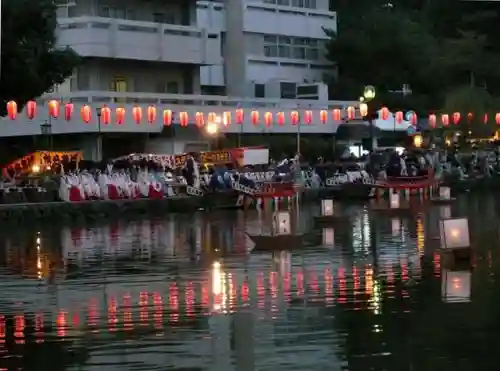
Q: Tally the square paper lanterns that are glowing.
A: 5